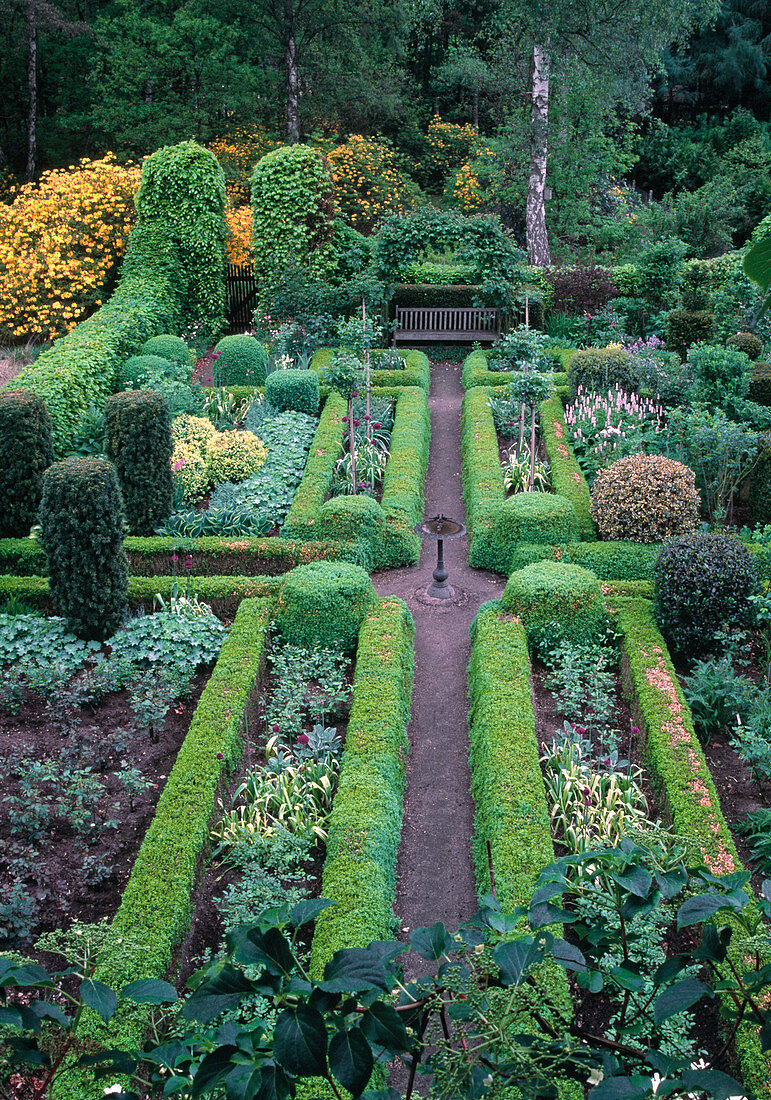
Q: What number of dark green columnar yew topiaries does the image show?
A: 3